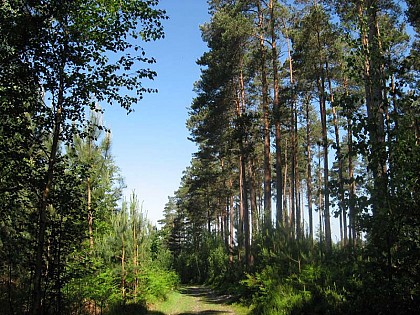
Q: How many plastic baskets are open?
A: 0